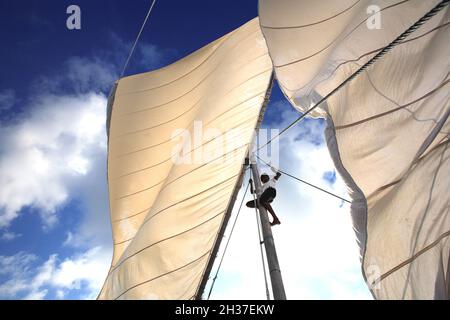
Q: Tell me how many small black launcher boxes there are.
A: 0